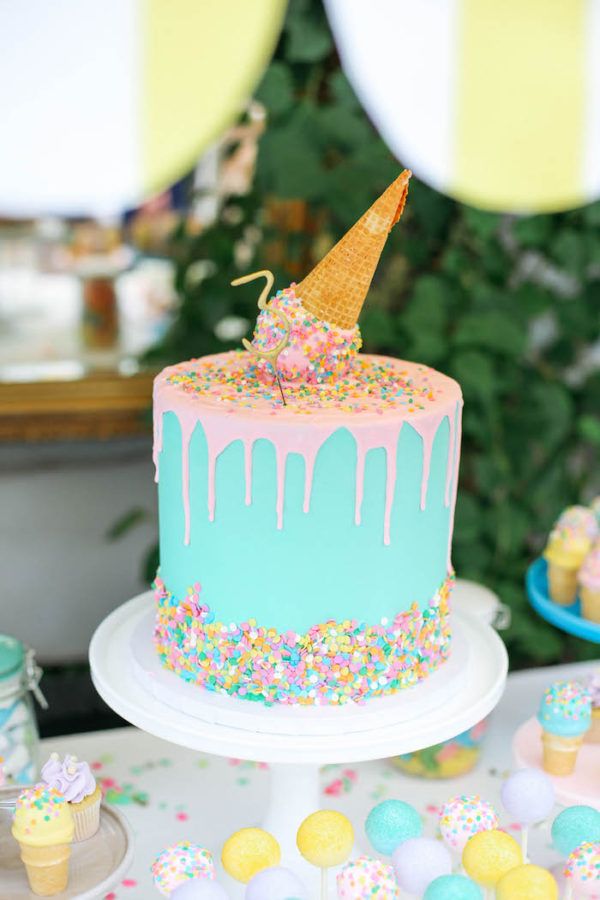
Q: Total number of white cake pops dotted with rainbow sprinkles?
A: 4